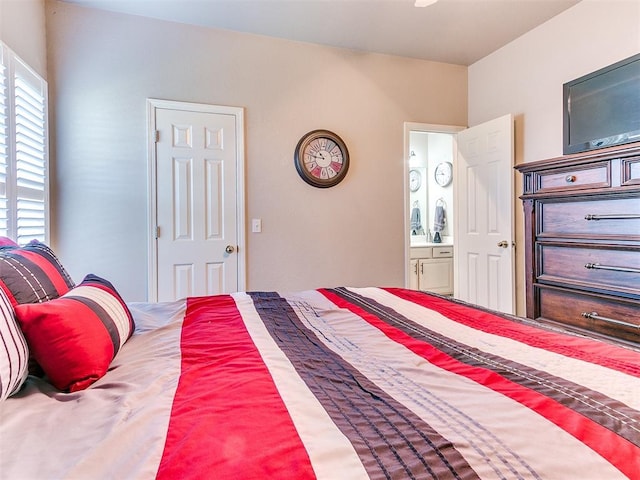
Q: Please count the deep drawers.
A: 3